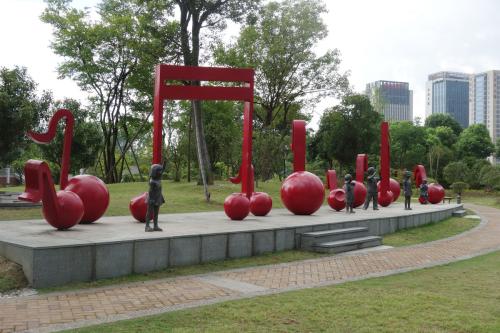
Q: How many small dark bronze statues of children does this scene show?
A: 5